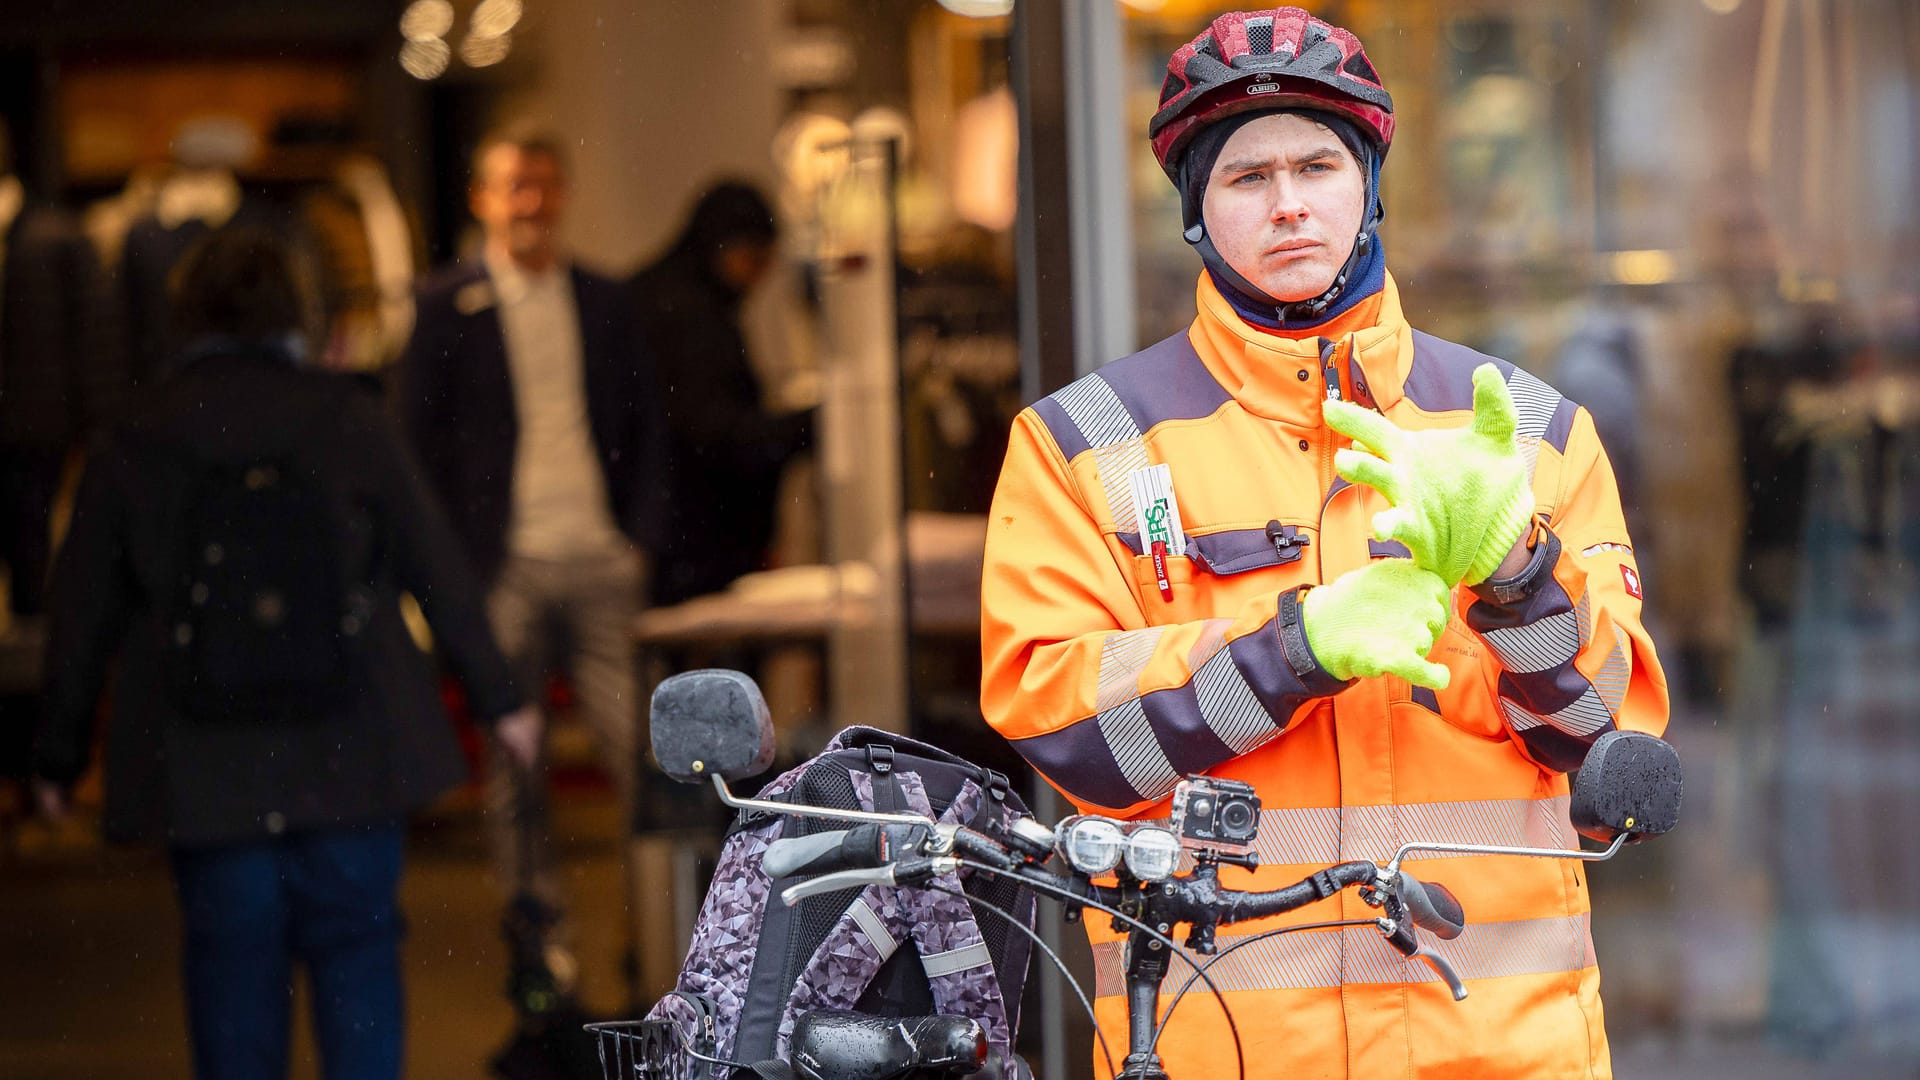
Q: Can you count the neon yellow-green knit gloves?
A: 2